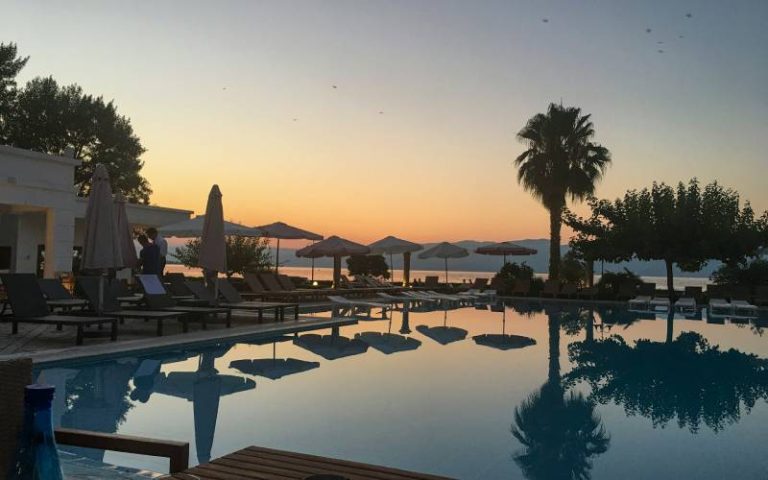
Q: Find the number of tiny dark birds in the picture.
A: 10